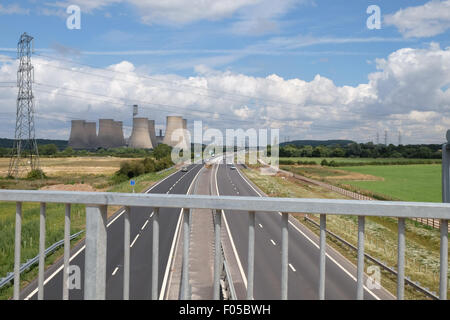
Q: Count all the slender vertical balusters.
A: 13